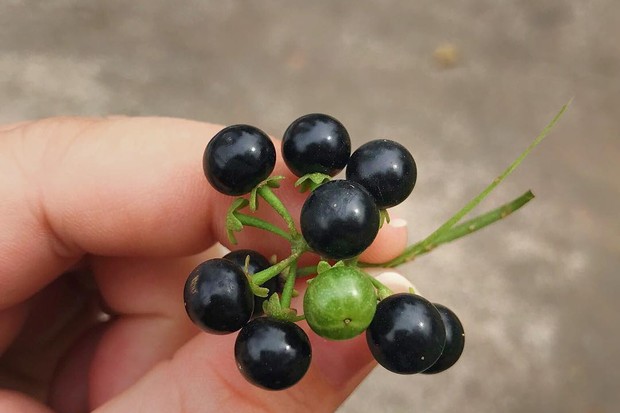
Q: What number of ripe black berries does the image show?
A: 9